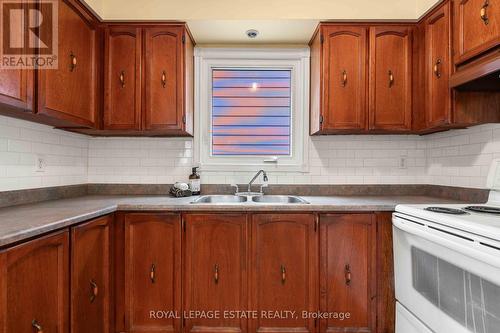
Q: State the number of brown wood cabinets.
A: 14